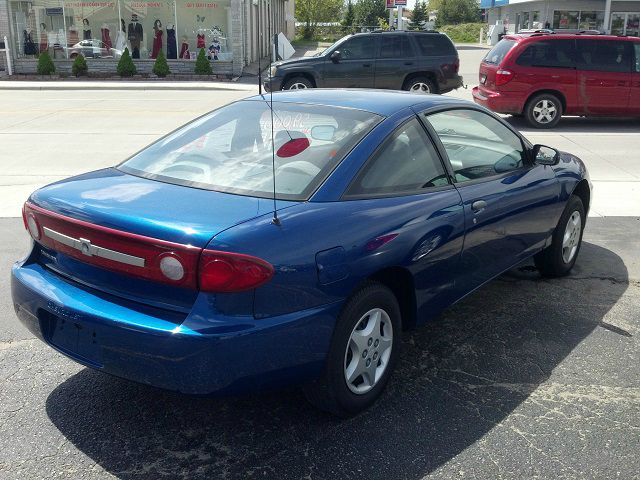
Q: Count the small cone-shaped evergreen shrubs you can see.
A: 5